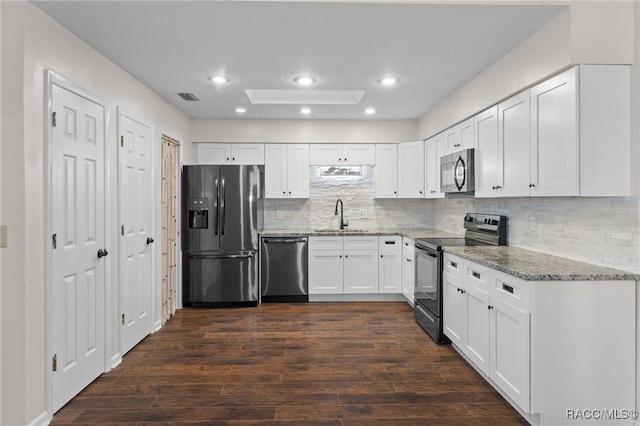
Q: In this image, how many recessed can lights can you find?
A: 6